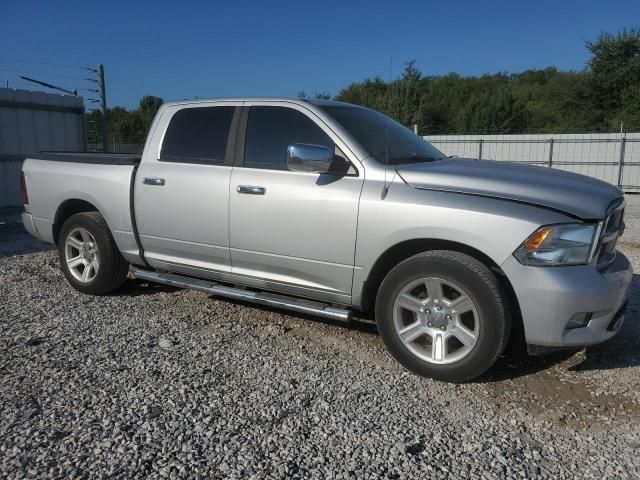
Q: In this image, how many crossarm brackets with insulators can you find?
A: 5